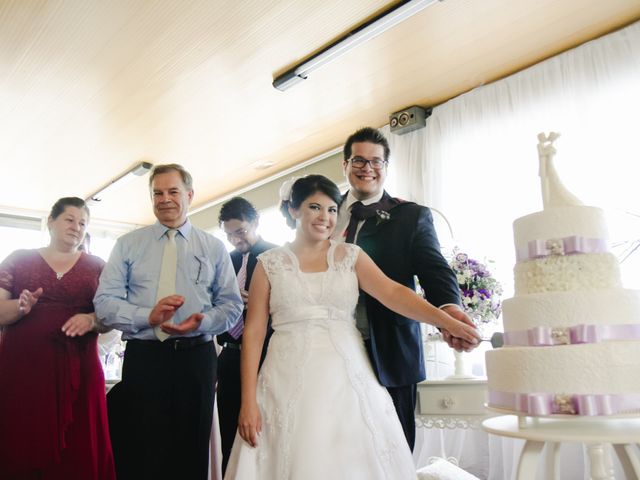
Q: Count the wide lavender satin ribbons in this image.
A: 3